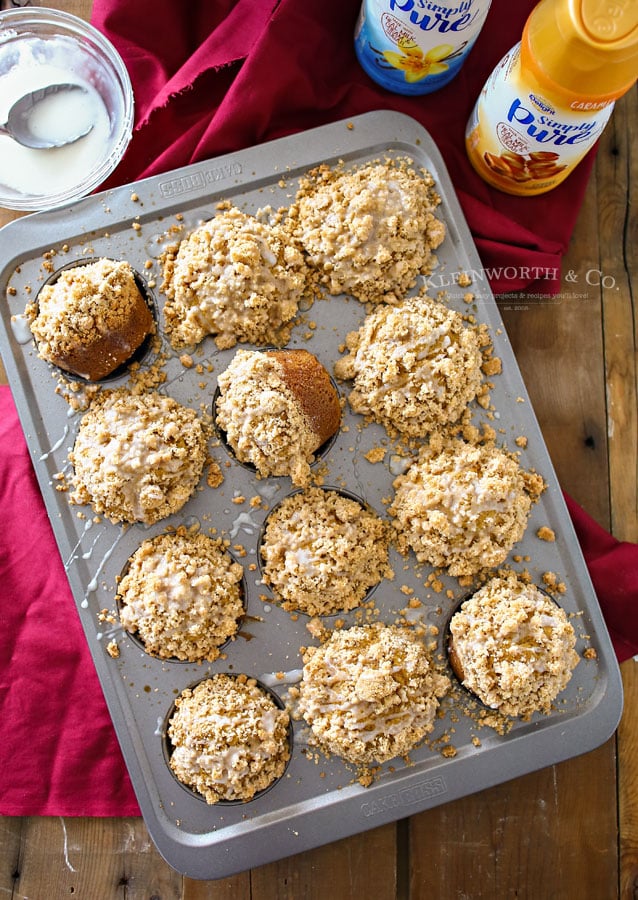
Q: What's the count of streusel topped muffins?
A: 12